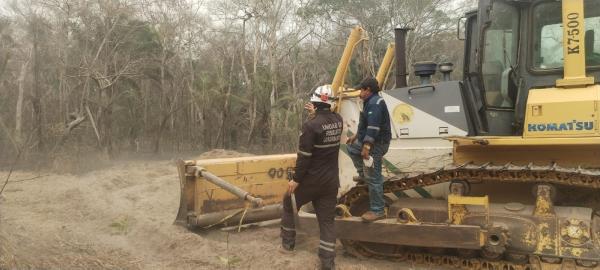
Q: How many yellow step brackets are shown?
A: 1